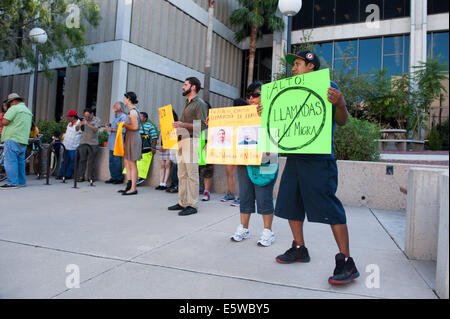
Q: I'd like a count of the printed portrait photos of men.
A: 2